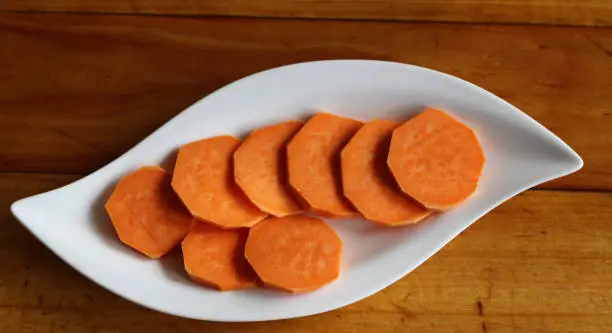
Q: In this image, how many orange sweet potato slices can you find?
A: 8